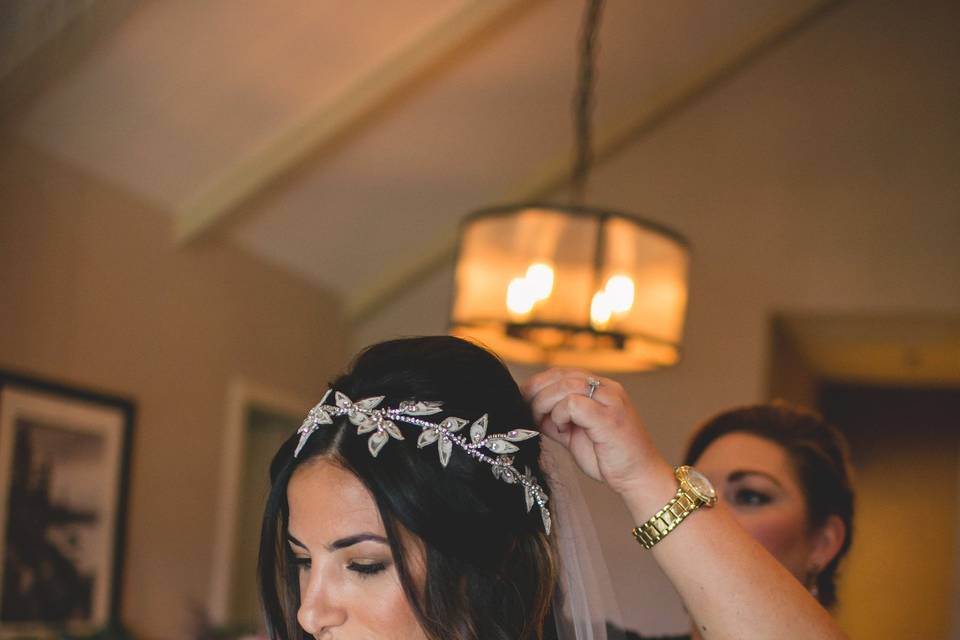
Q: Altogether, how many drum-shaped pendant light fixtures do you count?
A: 1